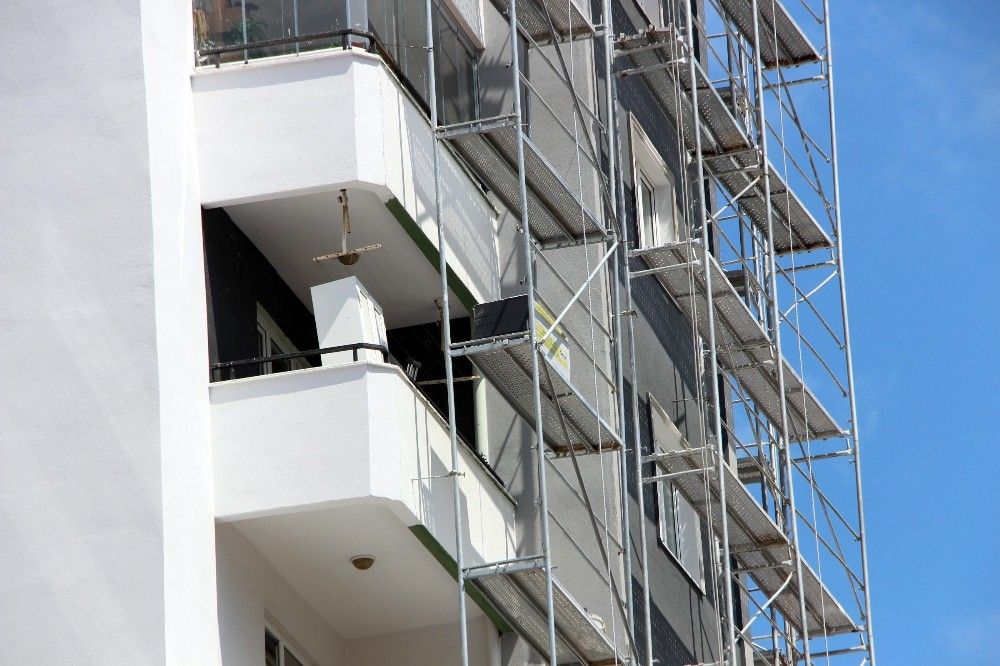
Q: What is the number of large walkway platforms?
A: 11